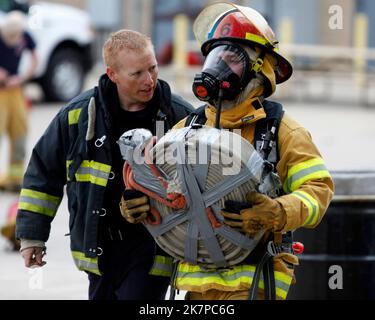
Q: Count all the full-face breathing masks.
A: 1